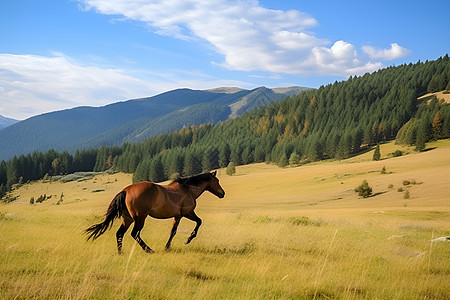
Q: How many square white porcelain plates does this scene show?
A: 0